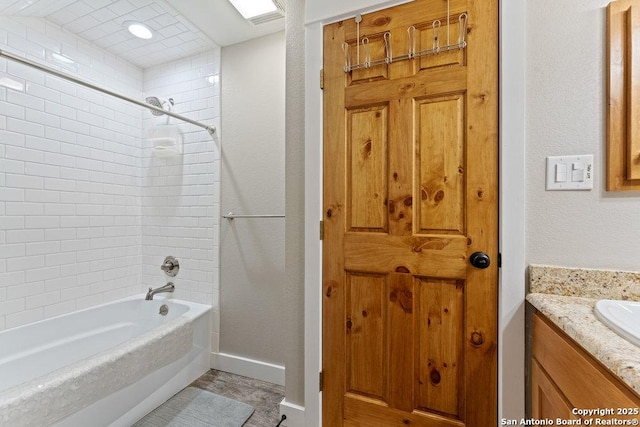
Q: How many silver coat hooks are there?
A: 6